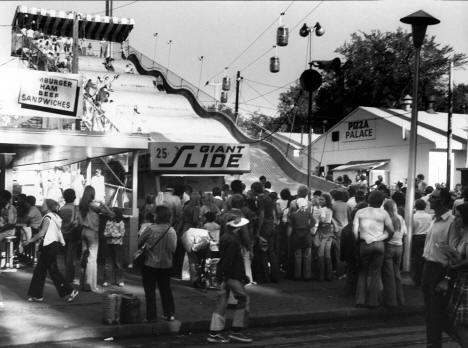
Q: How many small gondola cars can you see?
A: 4